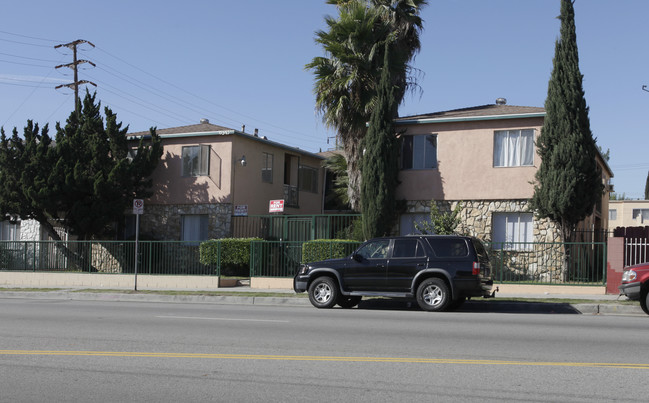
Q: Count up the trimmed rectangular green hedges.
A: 2